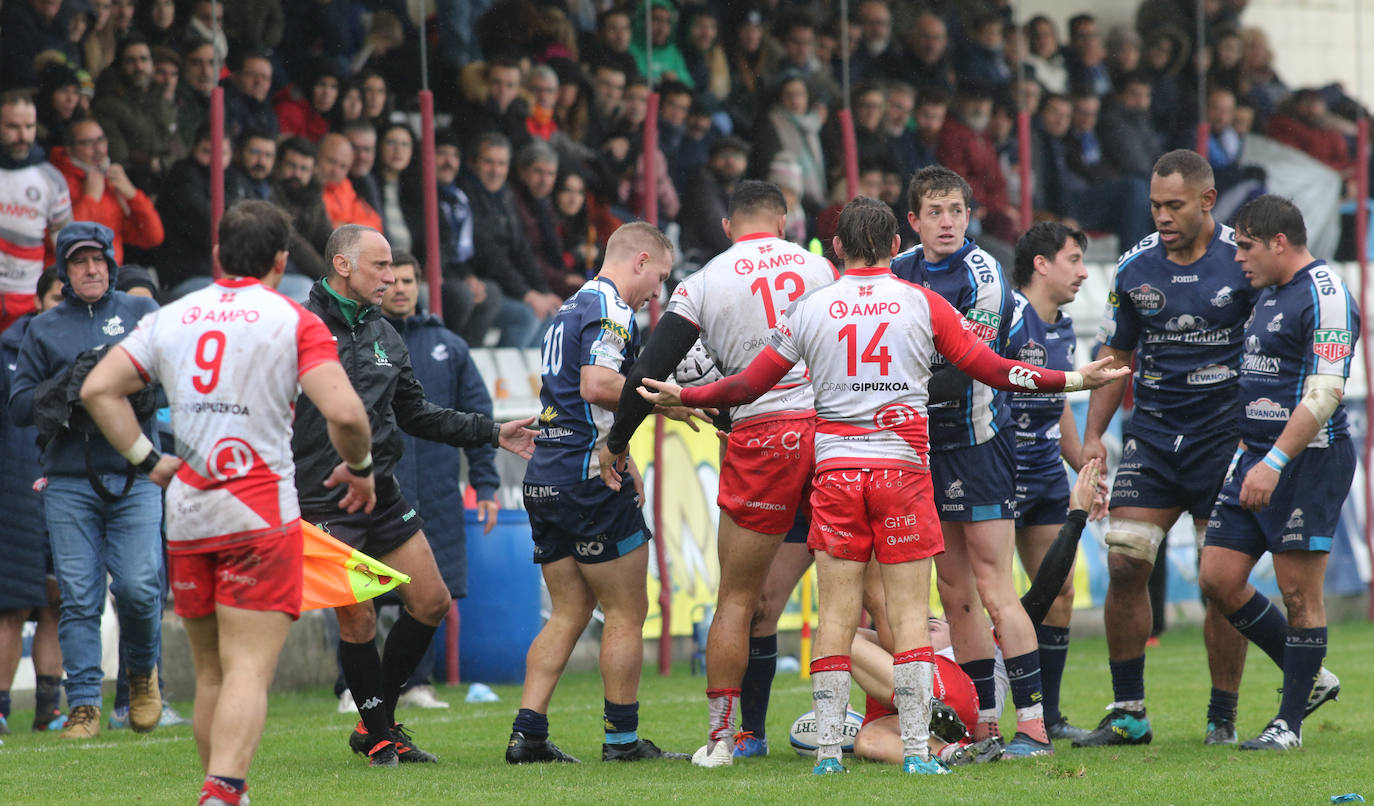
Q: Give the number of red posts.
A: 7